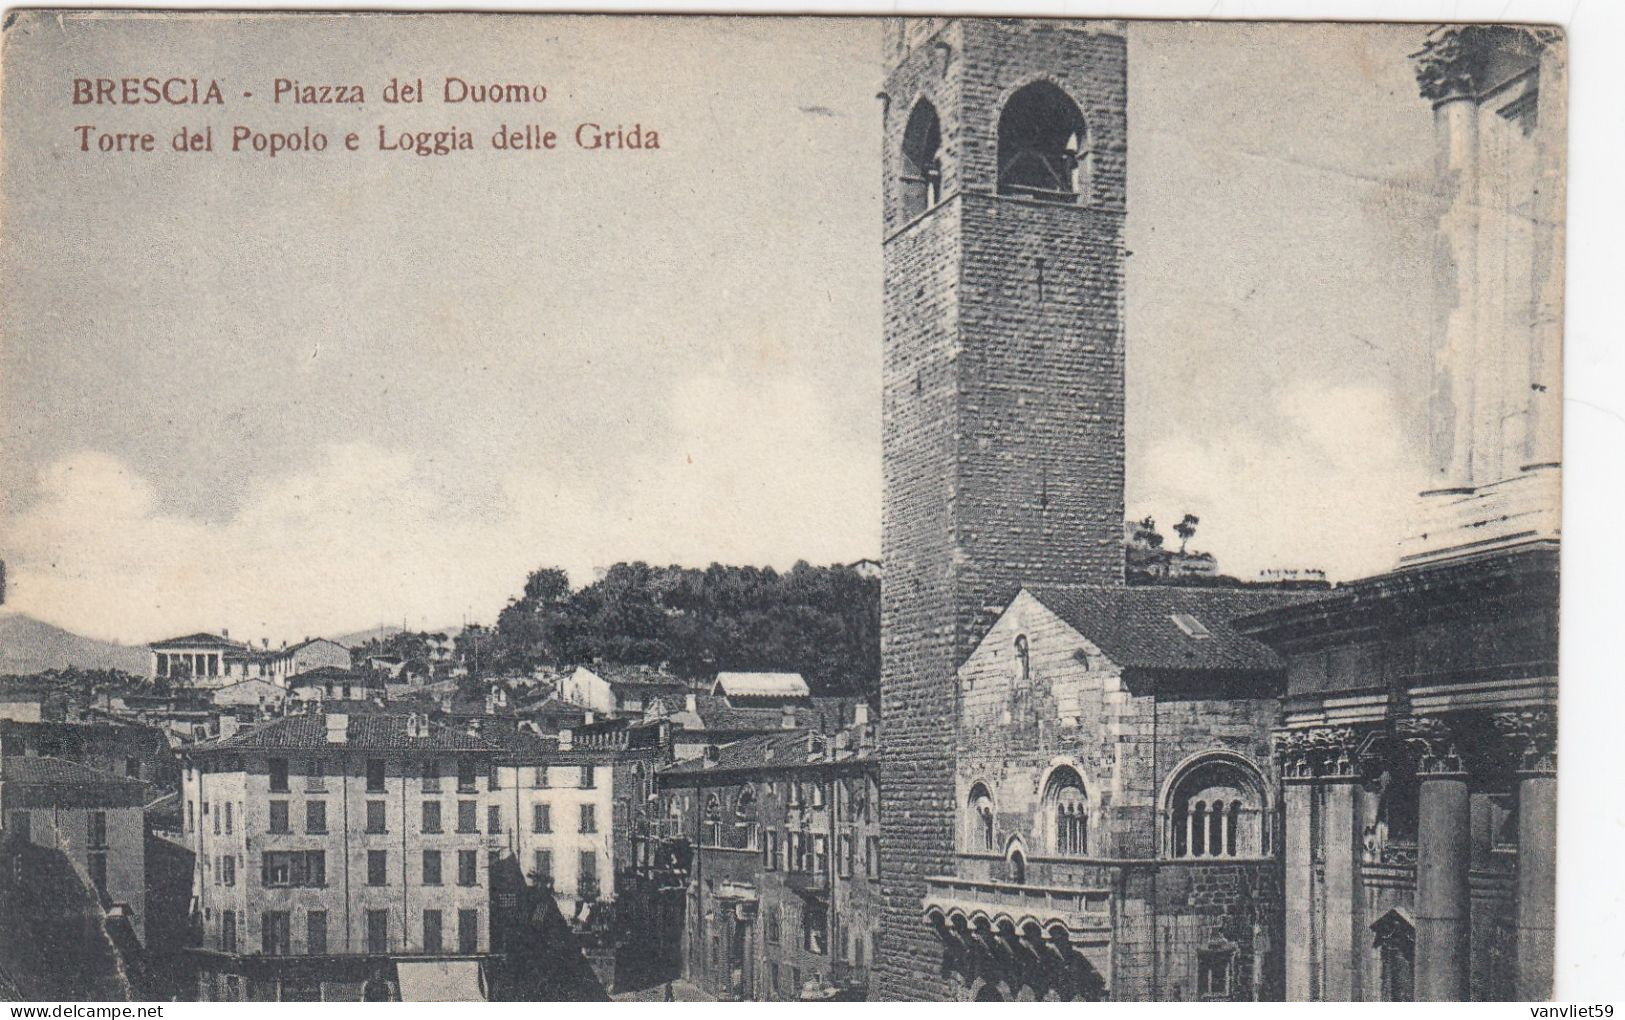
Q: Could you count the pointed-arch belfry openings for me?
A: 2